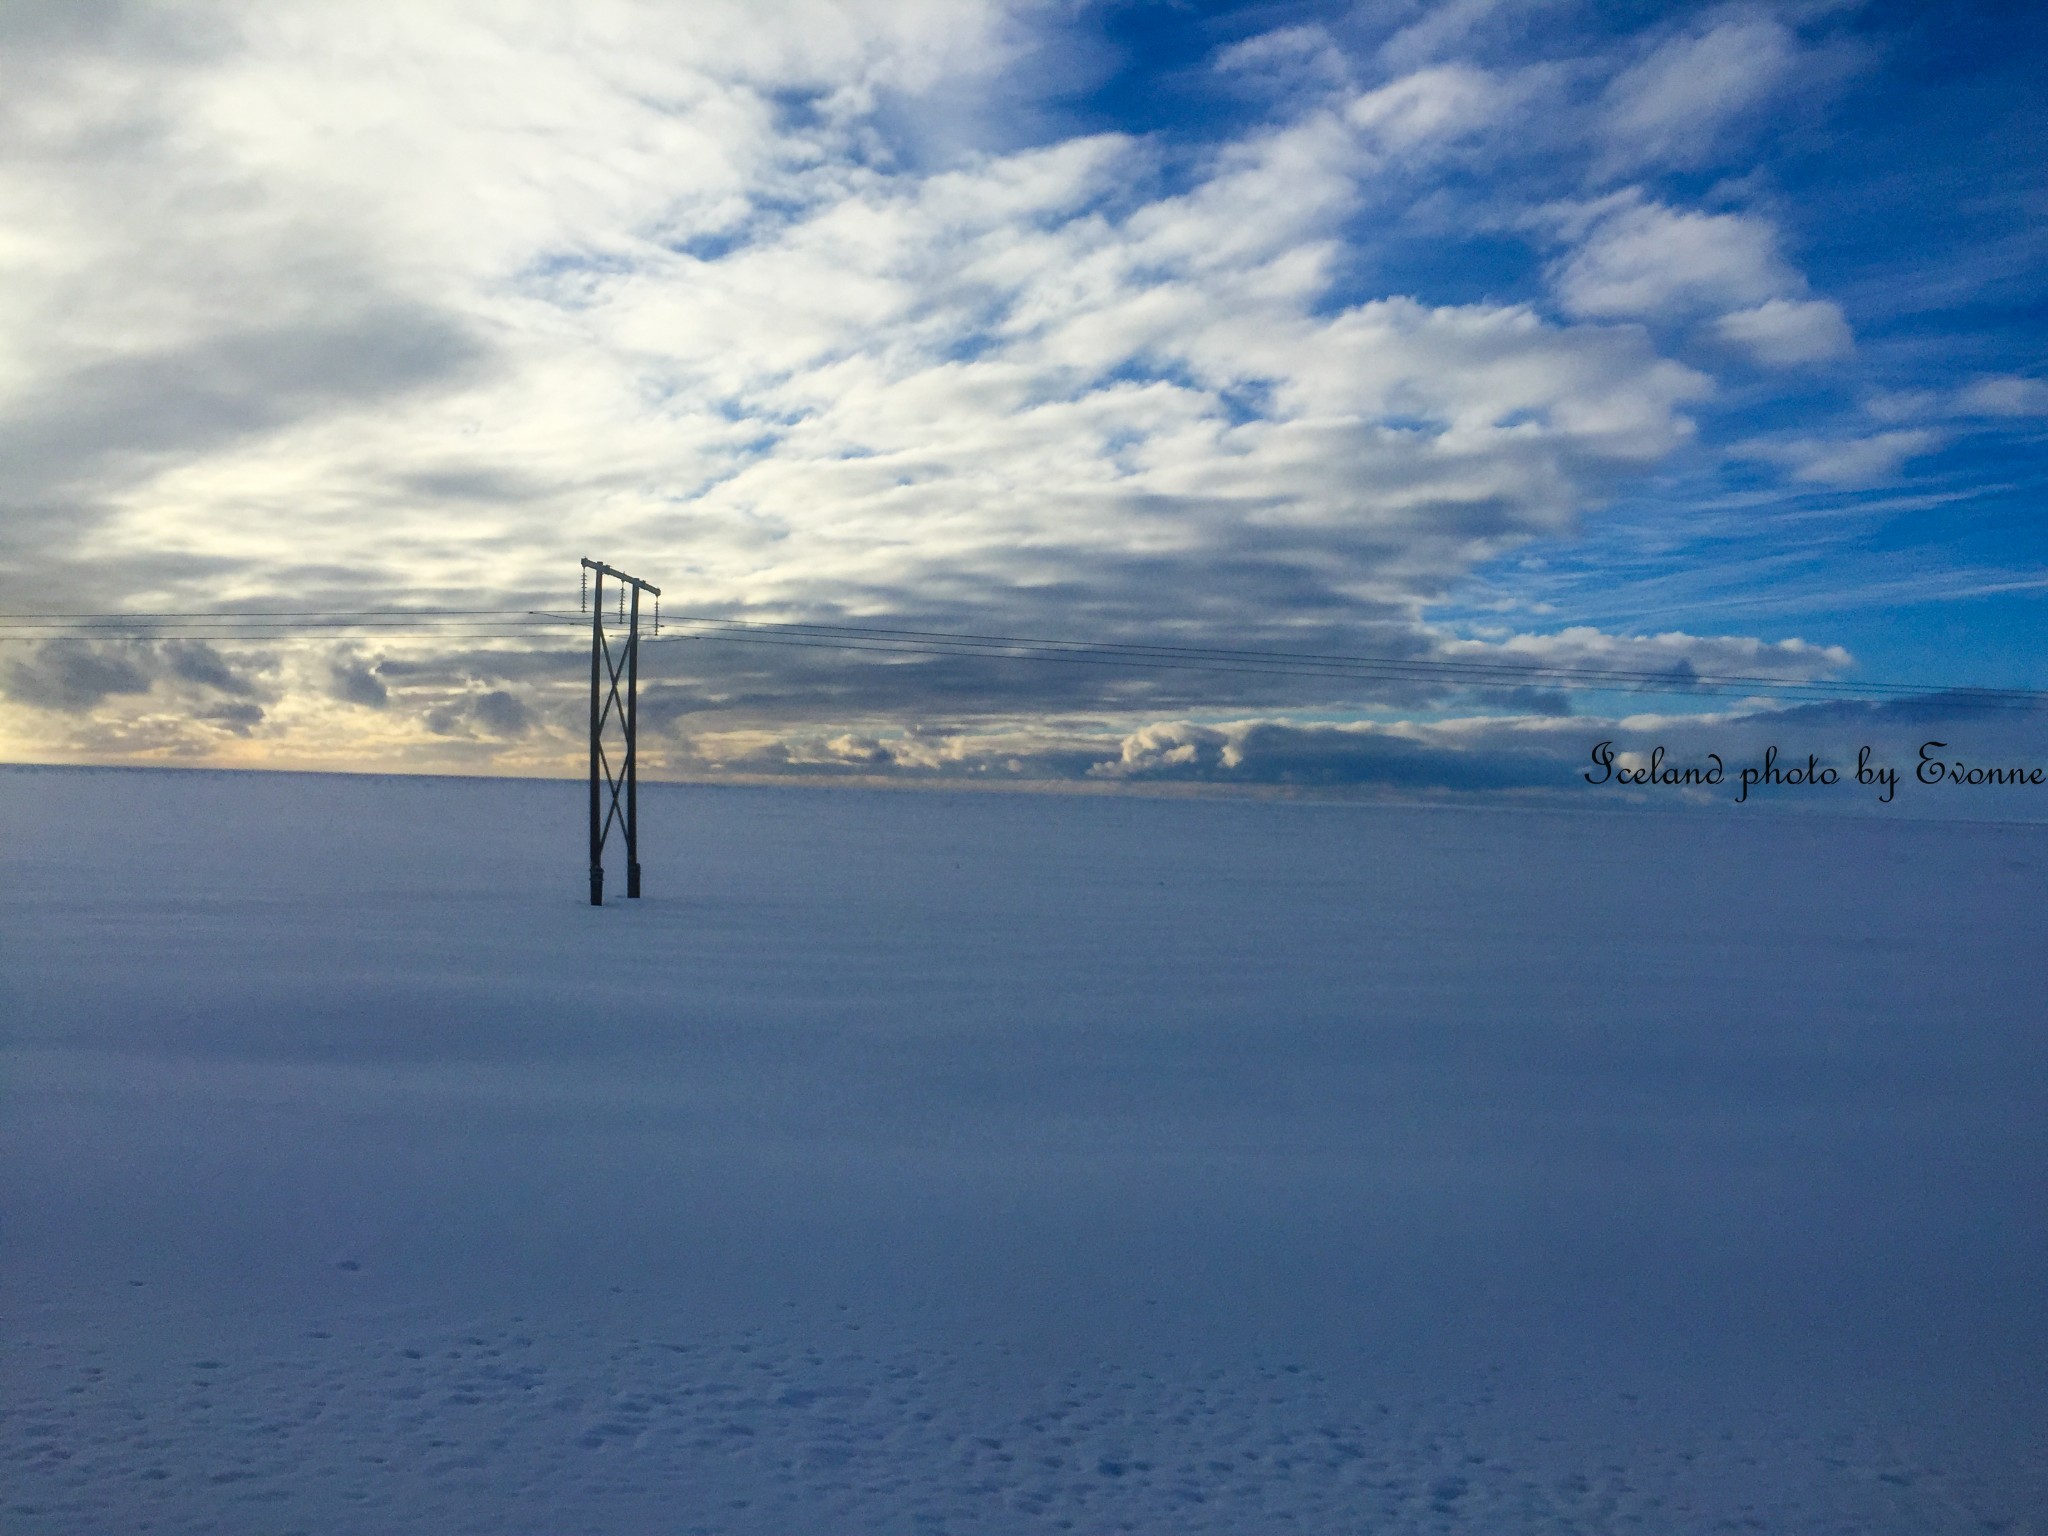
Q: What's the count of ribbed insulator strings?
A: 3